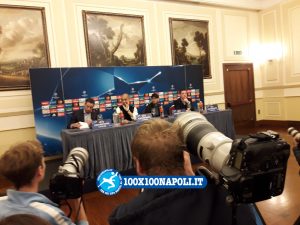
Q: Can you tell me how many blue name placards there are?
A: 4